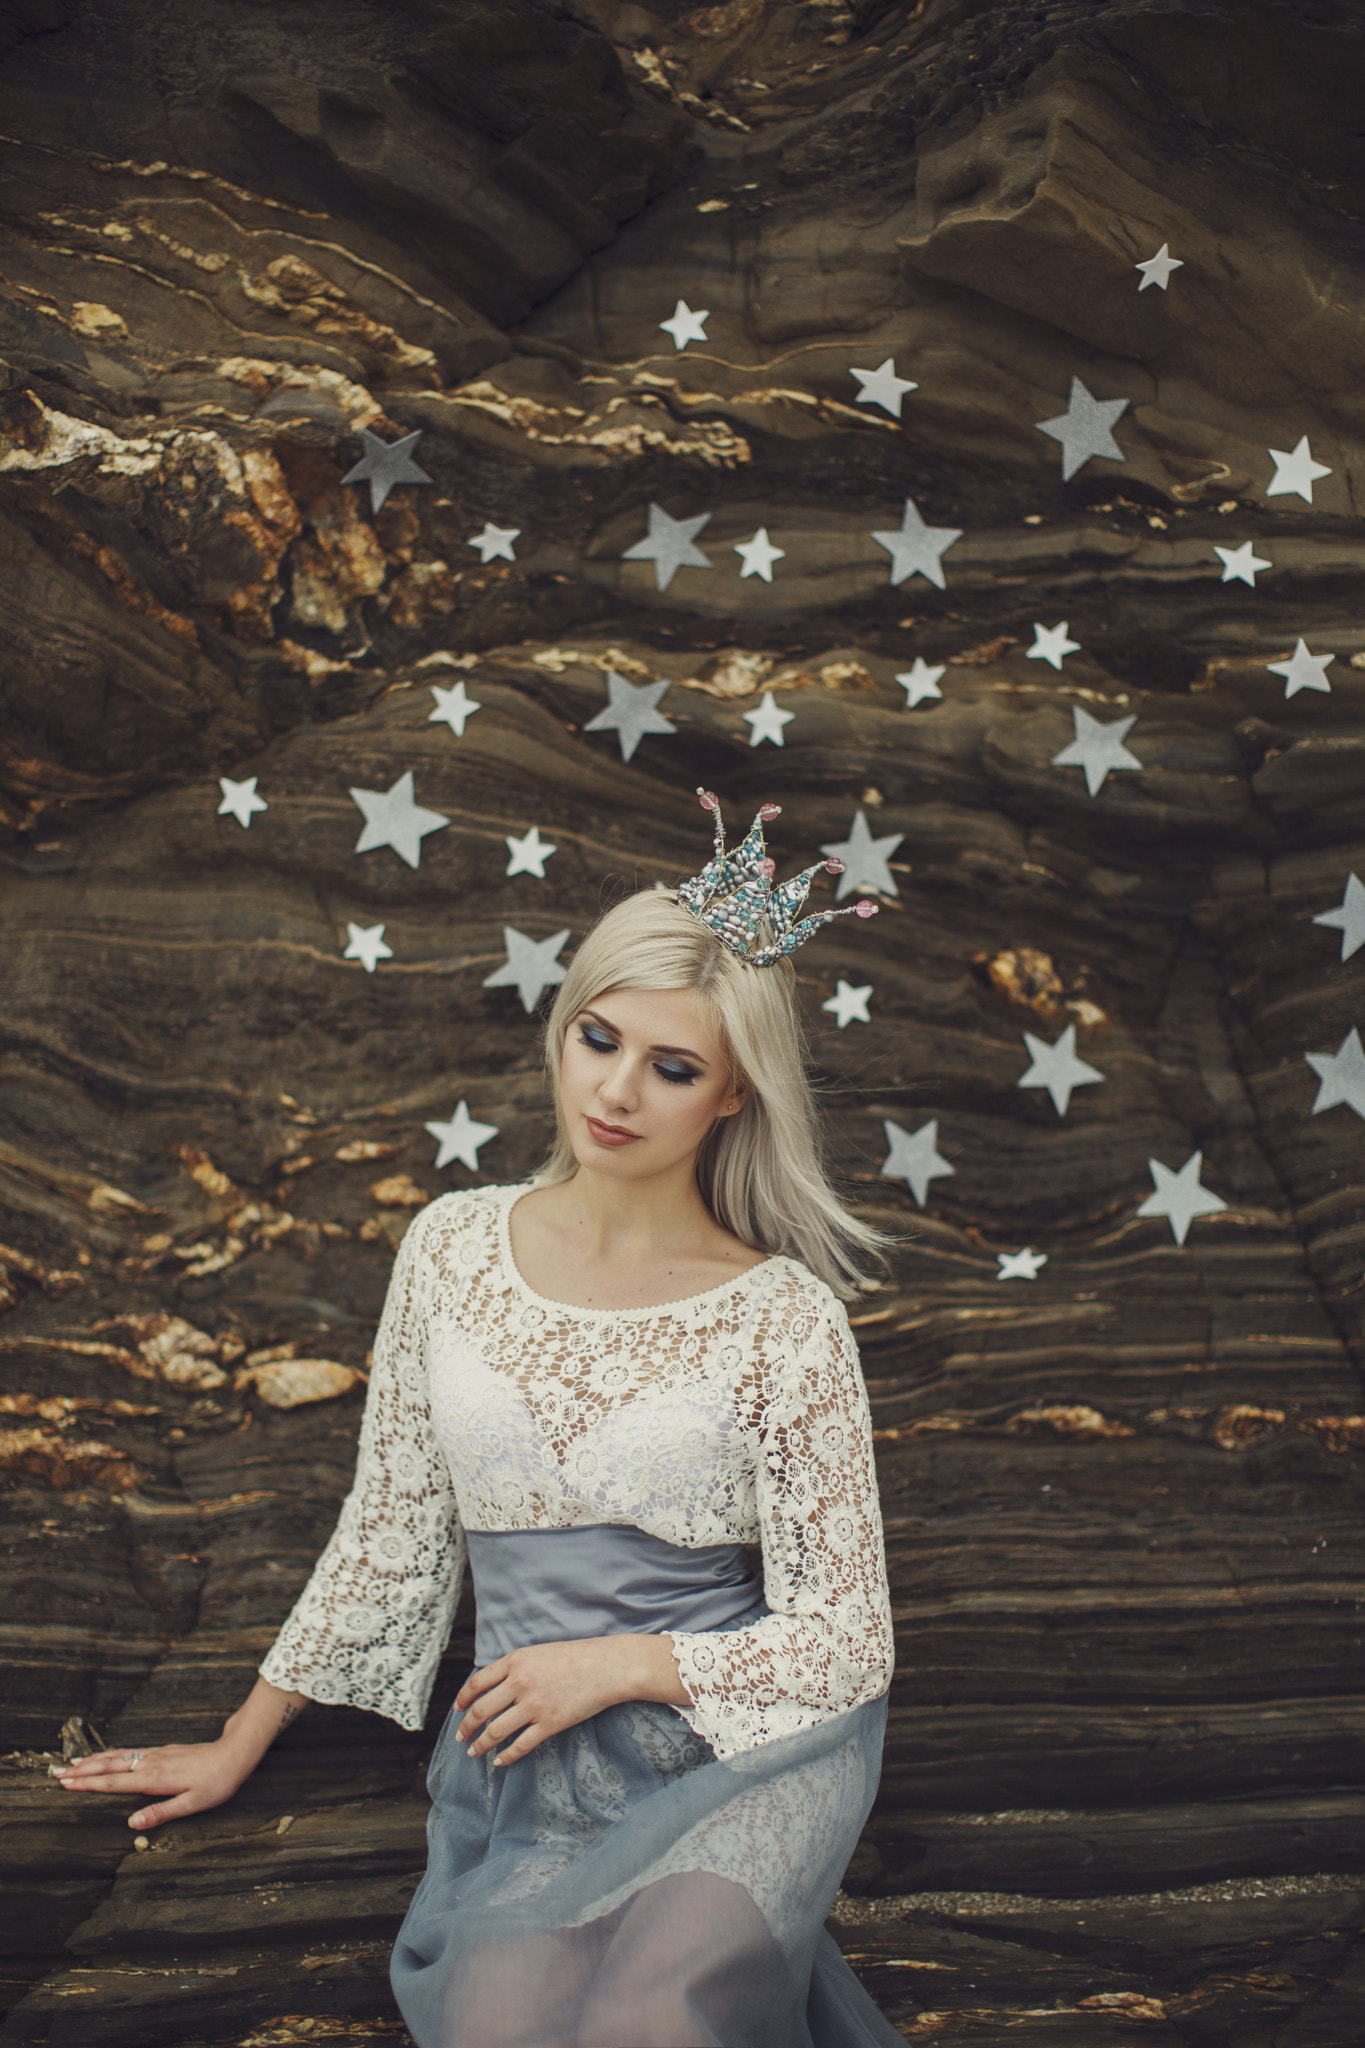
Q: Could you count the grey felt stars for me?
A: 14